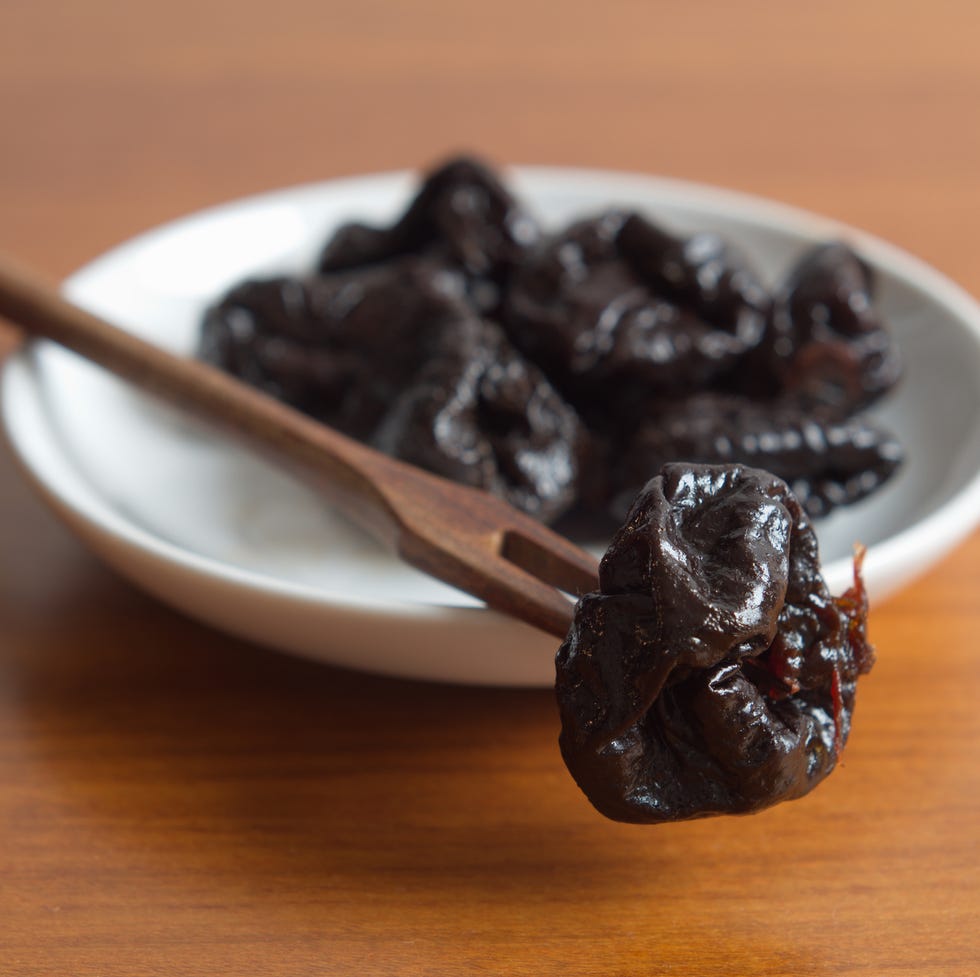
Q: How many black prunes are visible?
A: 7